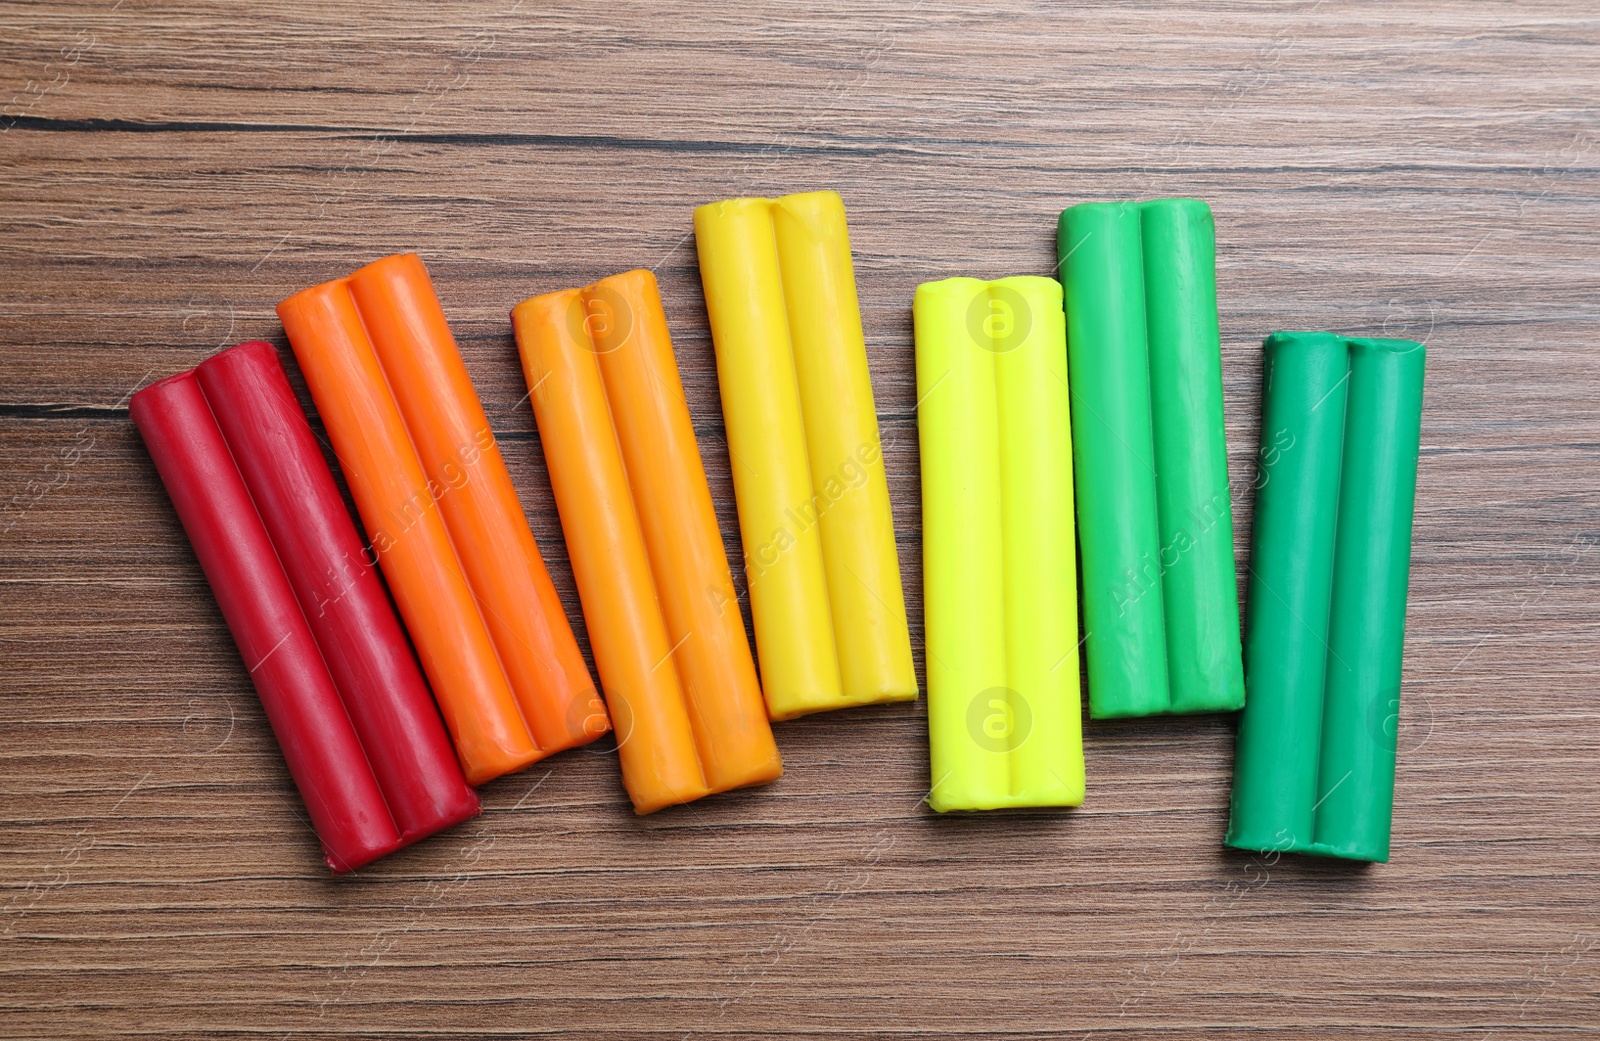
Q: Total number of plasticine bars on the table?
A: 7